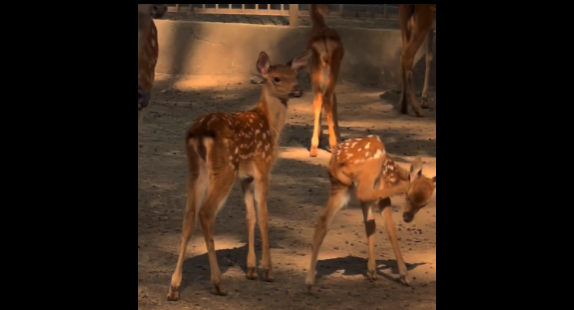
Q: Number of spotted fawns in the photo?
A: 2